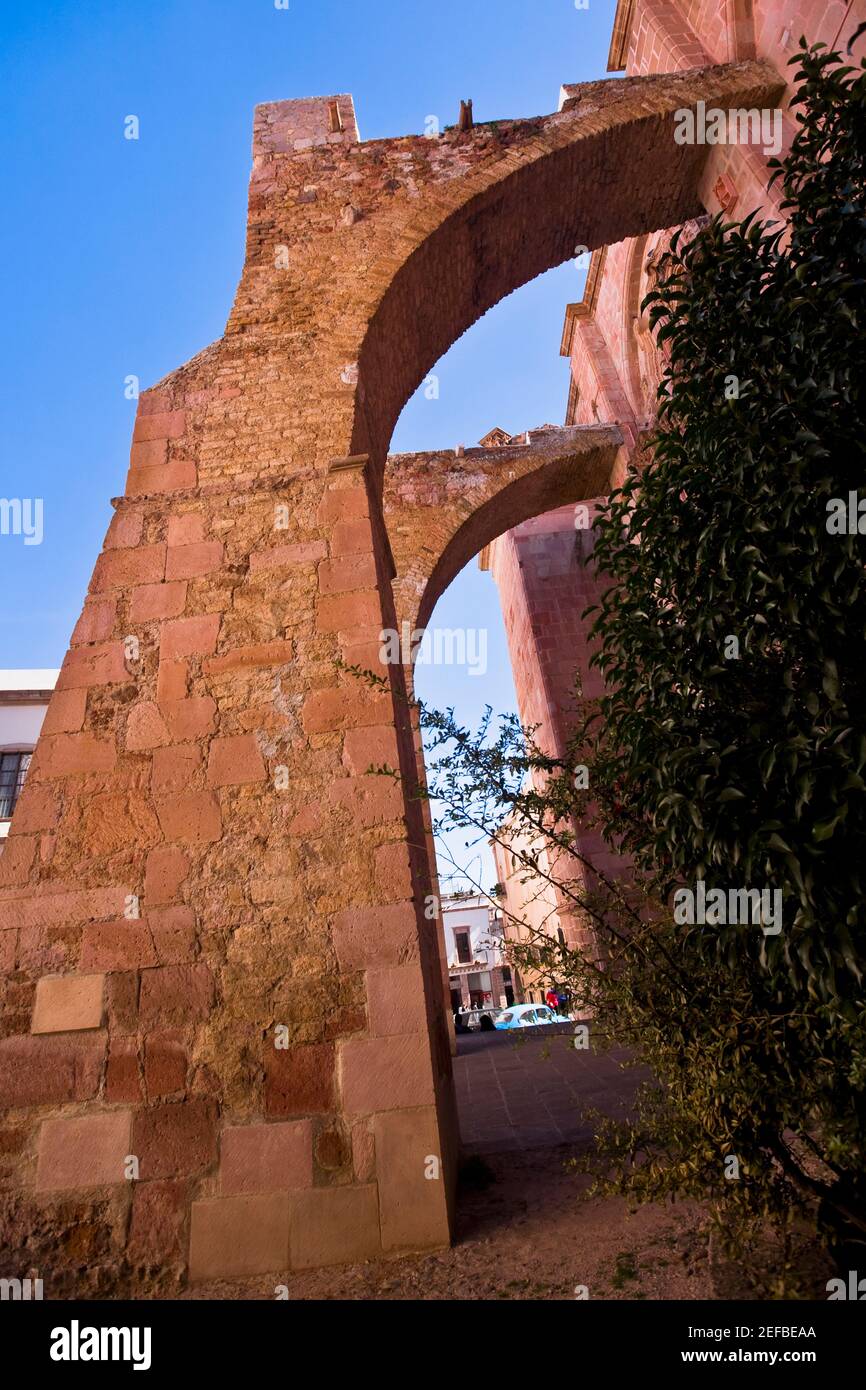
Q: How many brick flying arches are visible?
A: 2